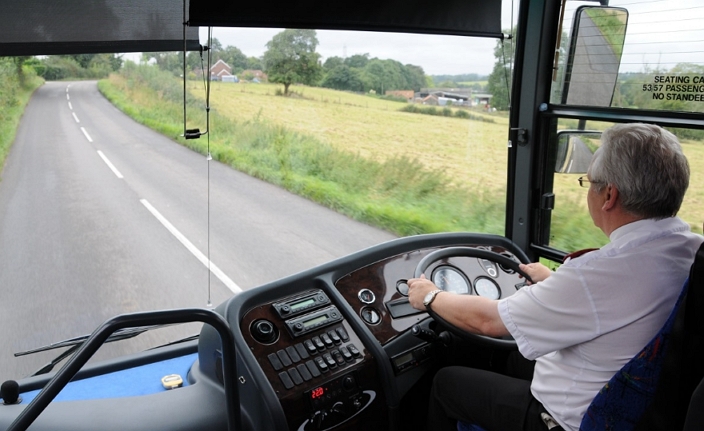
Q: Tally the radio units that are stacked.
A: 2